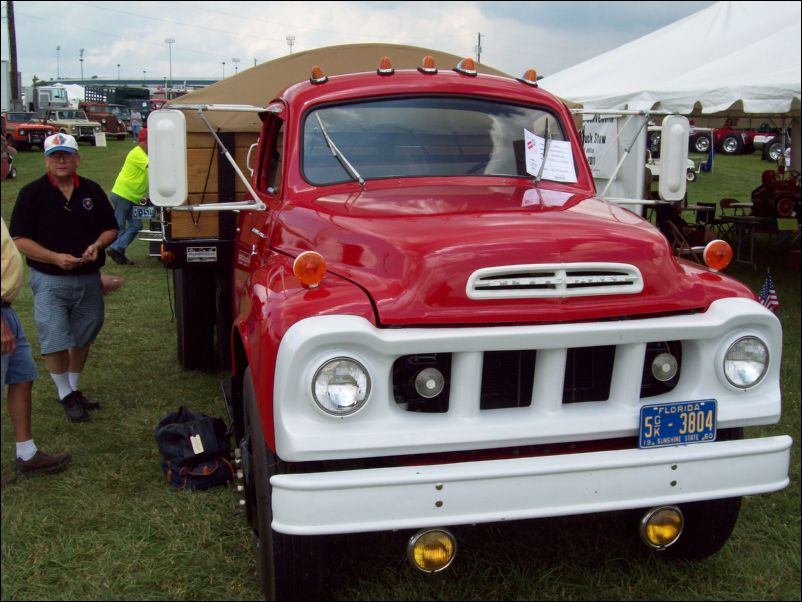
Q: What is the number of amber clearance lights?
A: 5